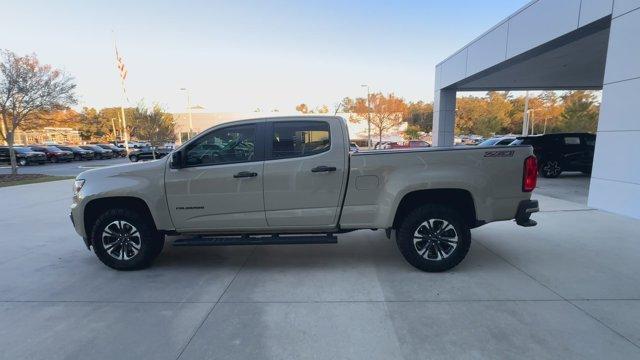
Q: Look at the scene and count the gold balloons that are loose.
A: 0